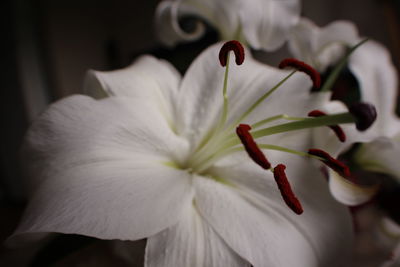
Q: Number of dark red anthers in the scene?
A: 6